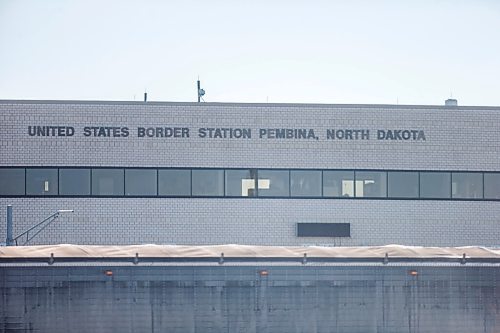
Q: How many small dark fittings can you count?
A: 6